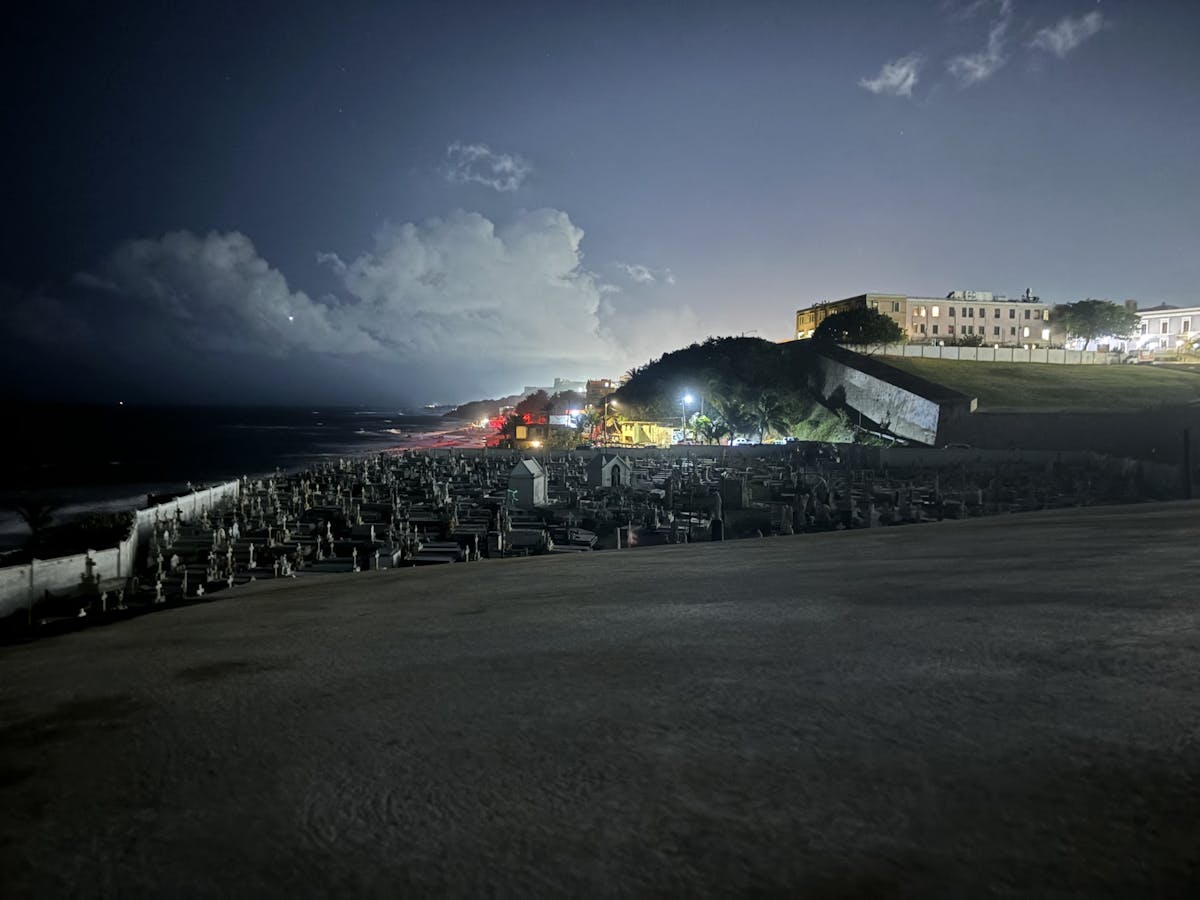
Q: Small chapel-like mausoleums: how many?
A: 2